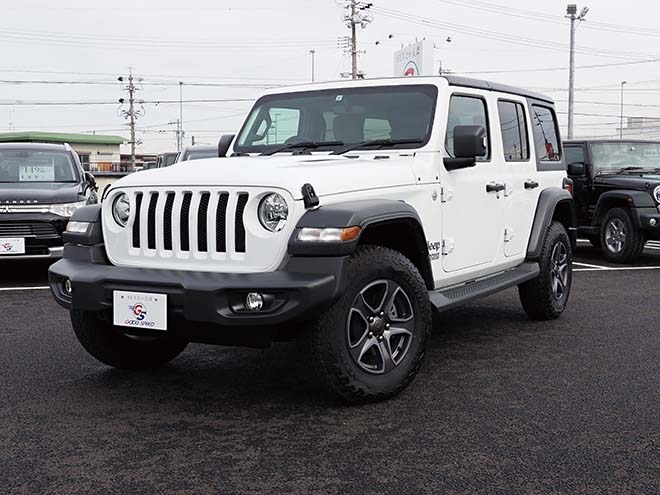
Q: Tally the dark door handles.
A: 2